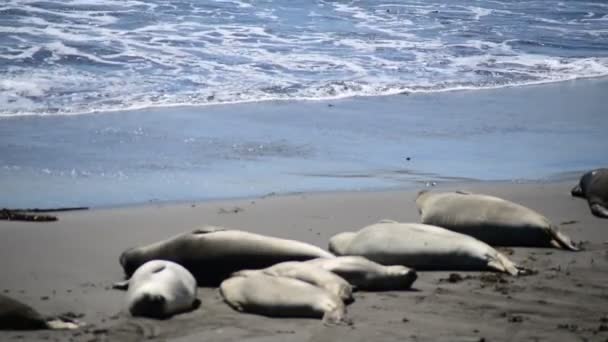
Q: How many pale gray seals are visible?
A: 7